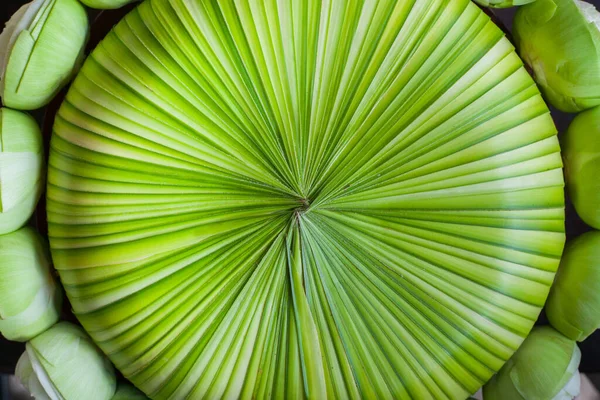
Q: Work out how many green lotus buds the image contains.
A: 11